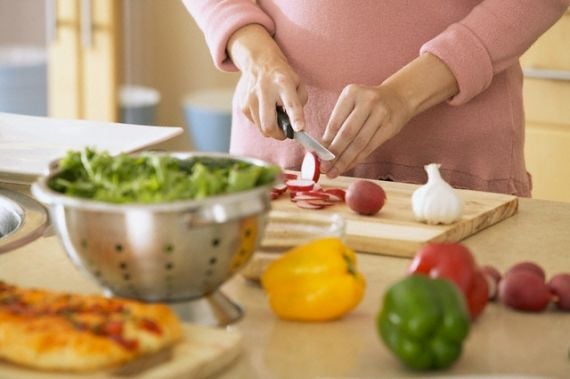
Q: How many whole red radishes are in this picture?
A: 5